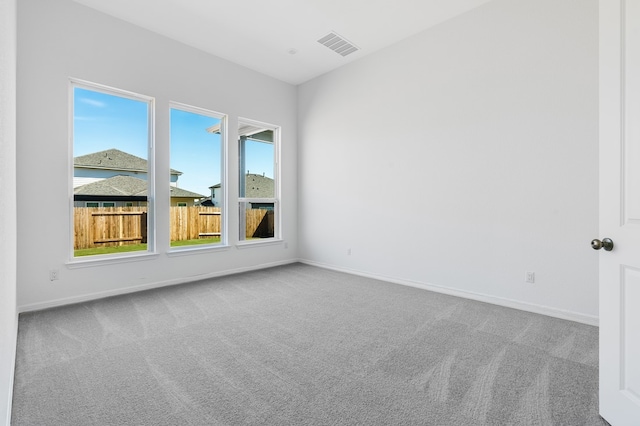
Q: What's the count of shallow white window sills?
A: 3